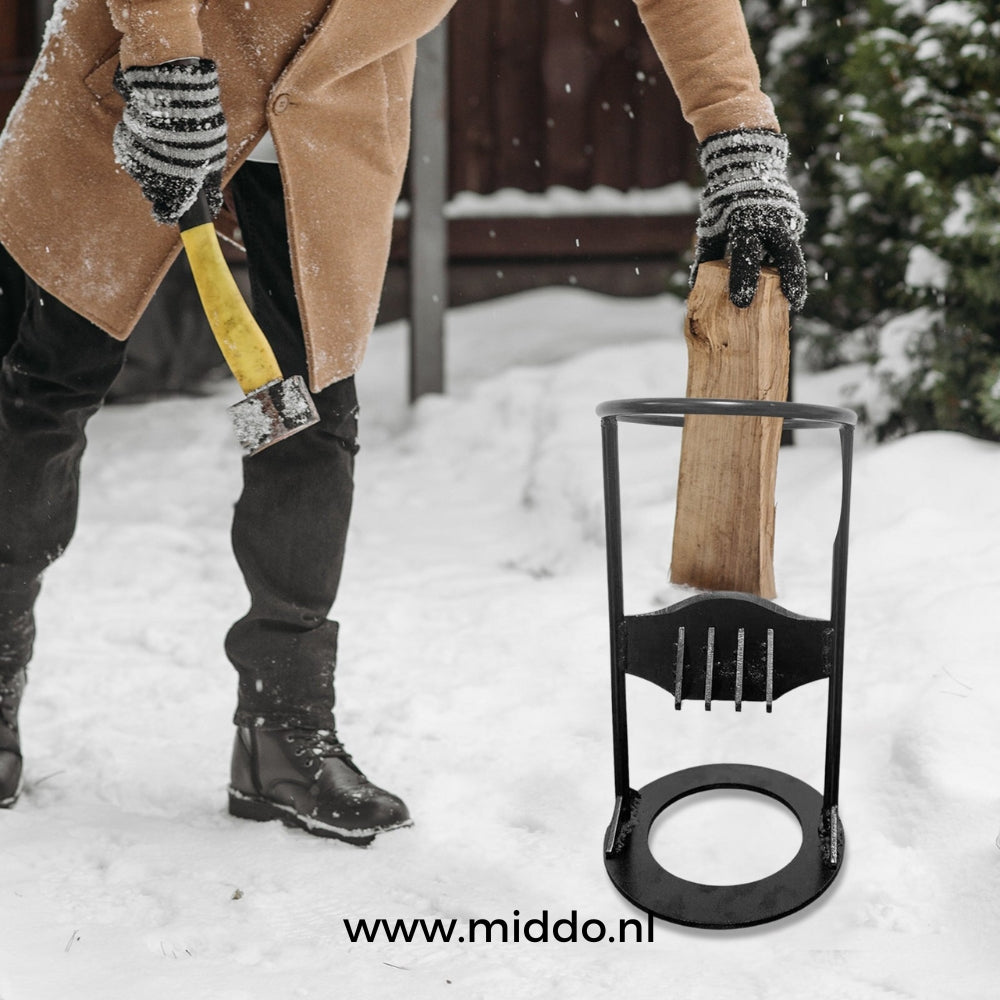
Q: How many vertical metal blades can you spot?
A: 4